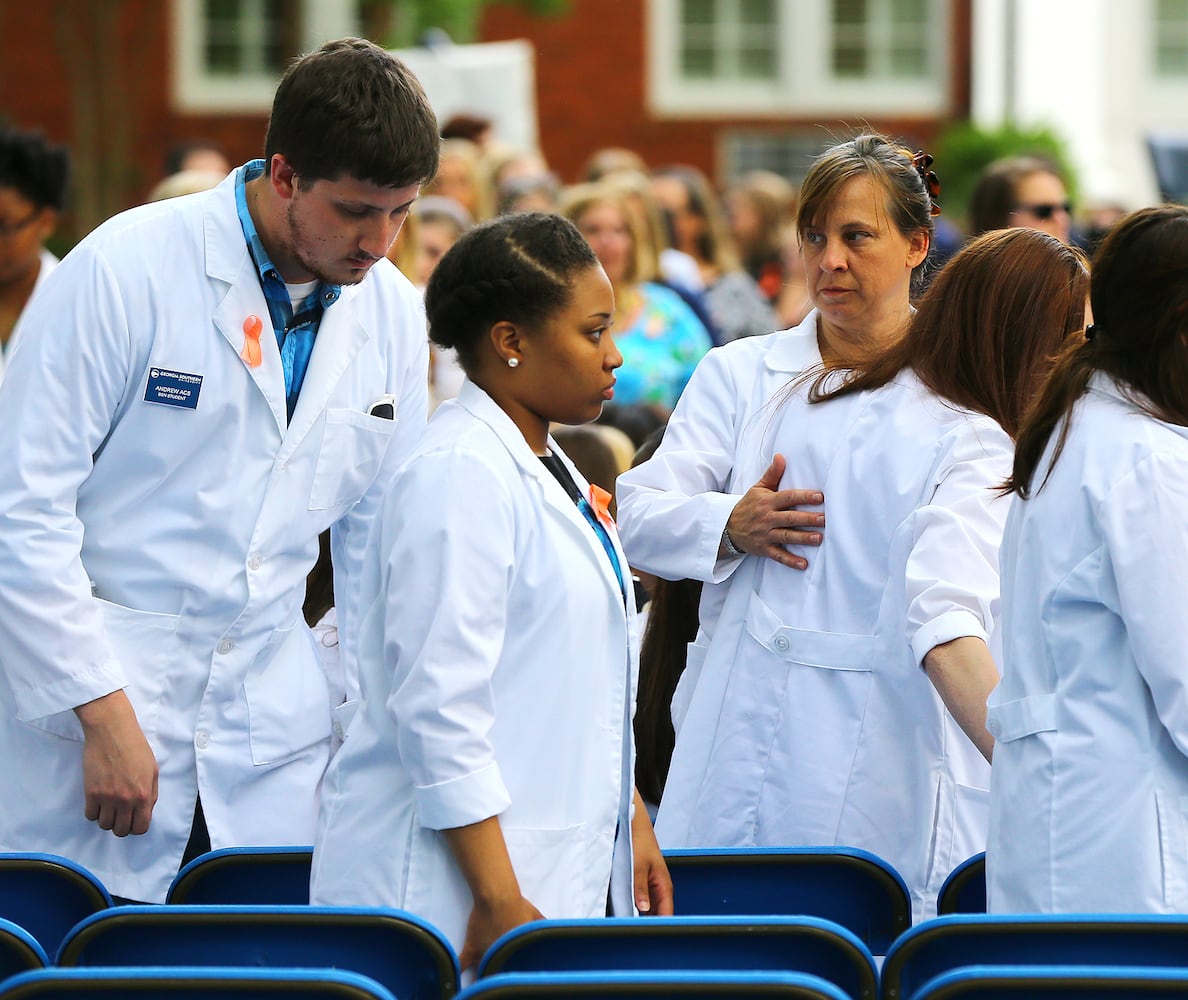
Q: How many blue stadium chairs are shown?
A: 11